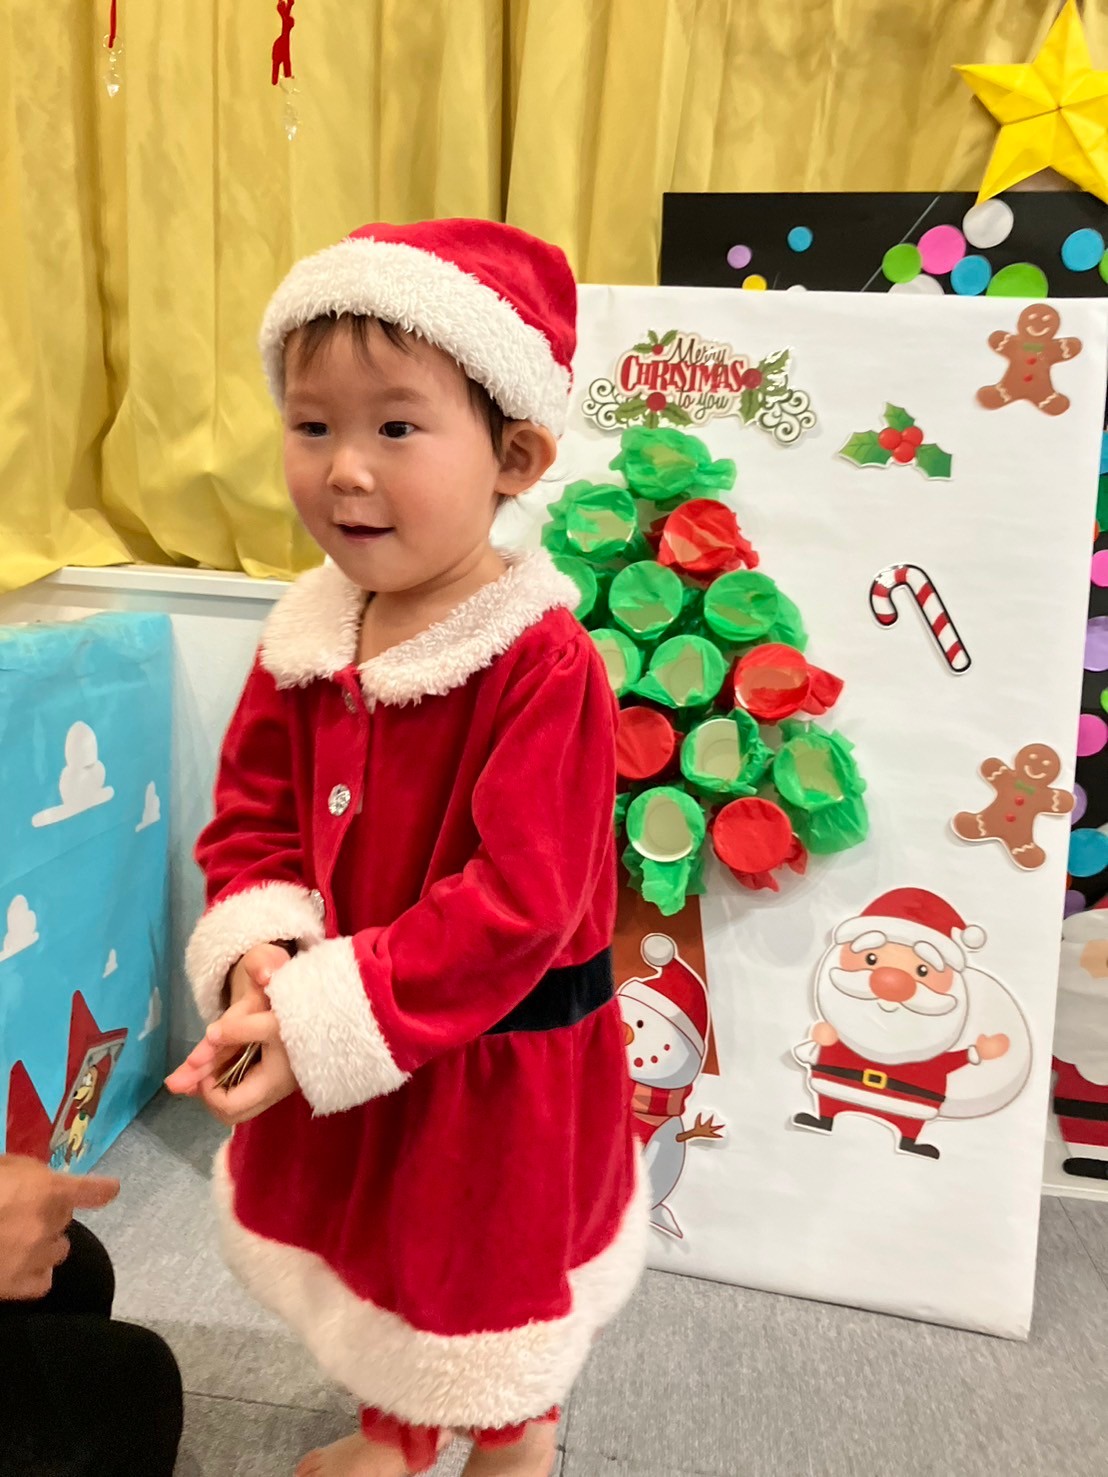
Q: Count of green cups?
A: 10